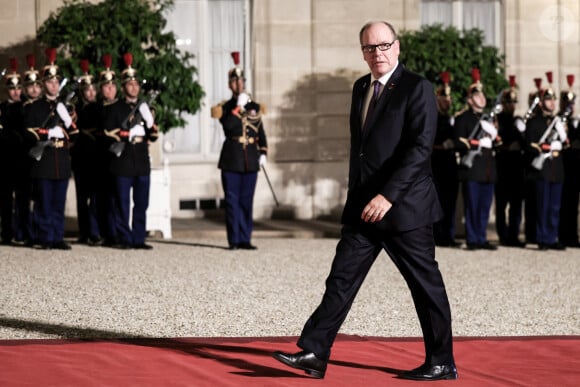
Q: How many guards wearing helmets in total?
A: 13